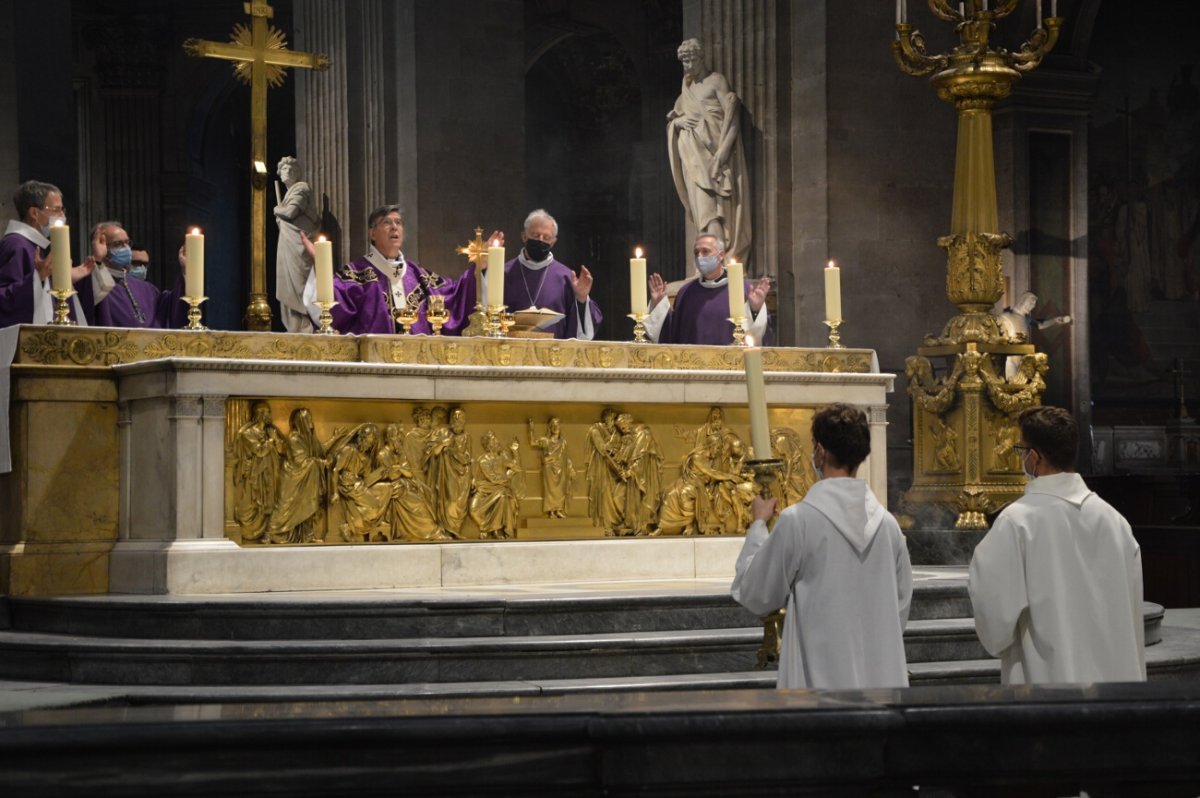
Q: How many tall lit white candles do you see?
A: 8